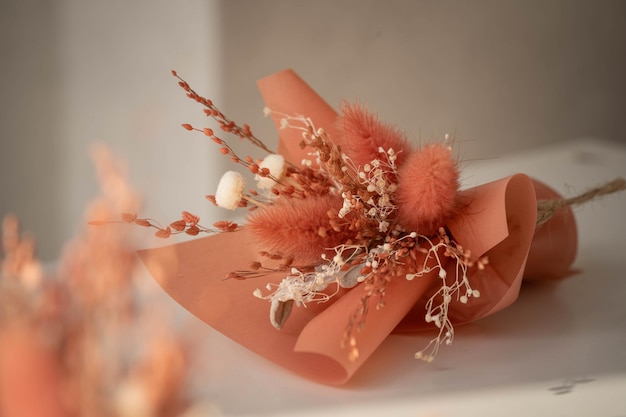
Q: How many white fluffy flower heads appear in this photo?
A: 2